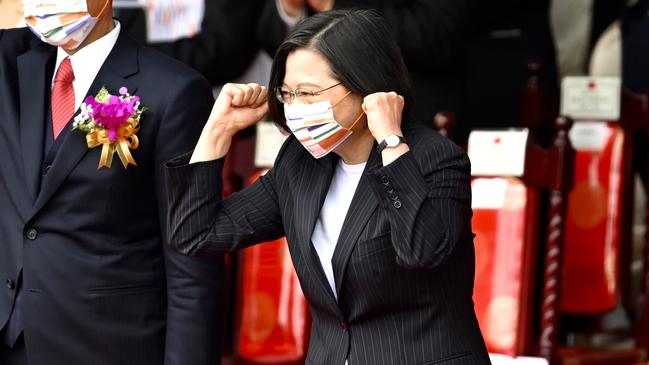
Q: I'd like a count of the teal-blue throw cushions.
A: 0